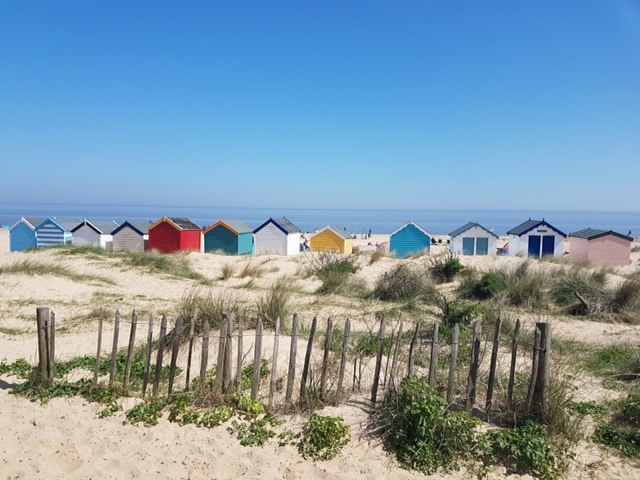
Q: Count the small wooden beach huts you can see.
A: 12